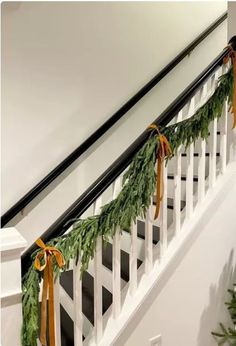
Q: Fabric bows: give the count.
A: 3